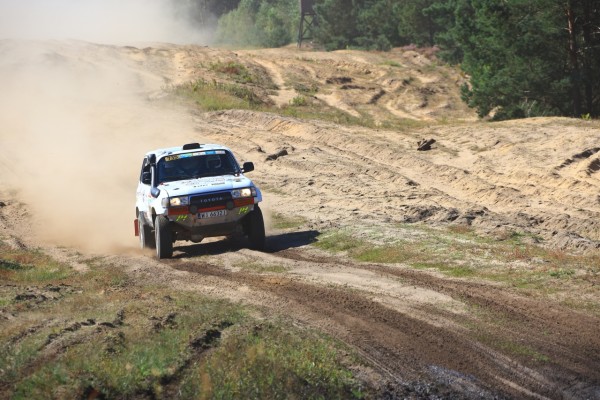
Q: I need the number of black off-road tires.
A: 3